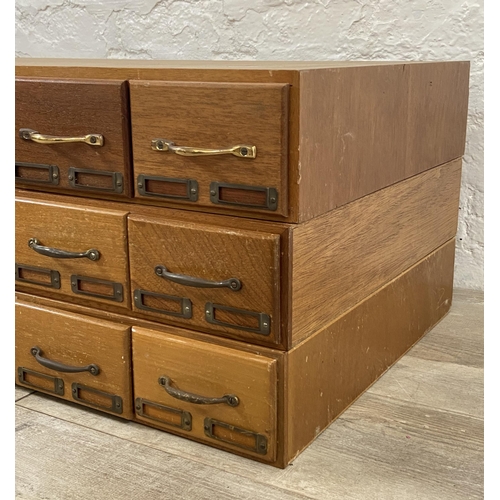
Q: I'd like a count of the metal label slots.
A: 12